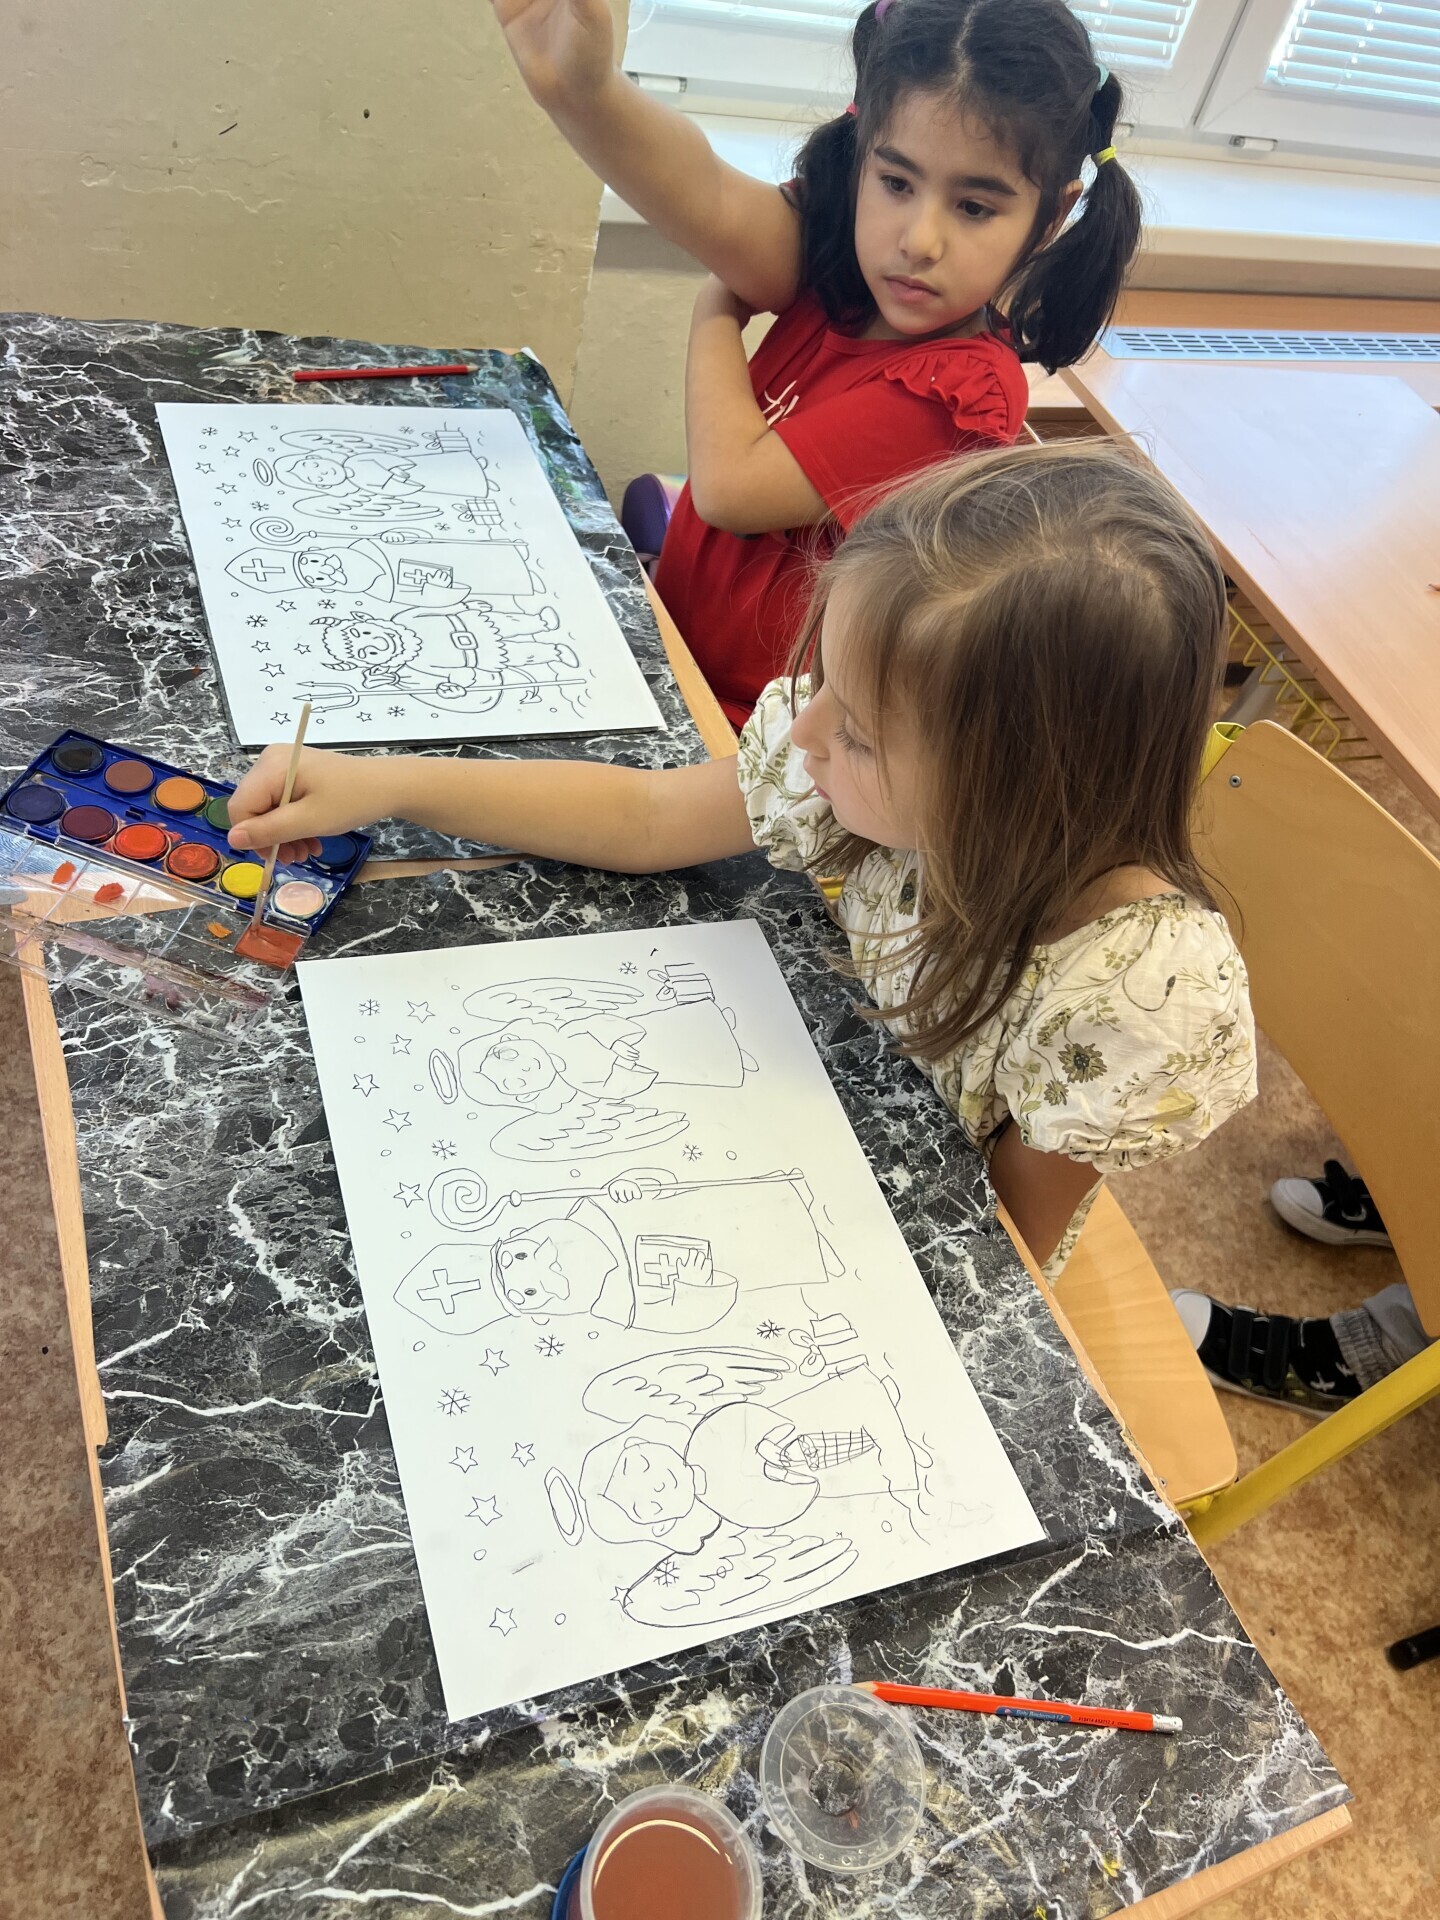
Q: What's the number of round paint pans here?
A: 11